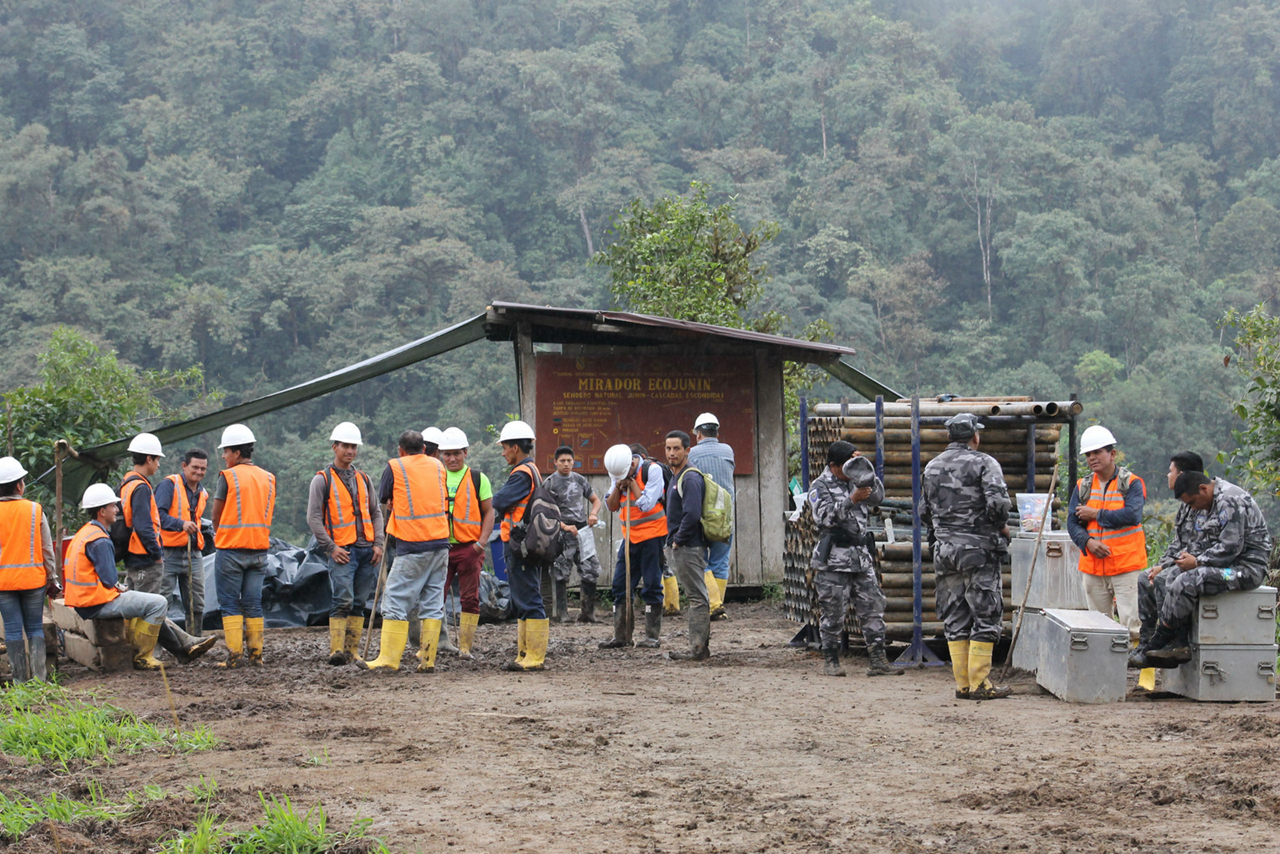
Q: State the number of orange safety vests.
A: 11